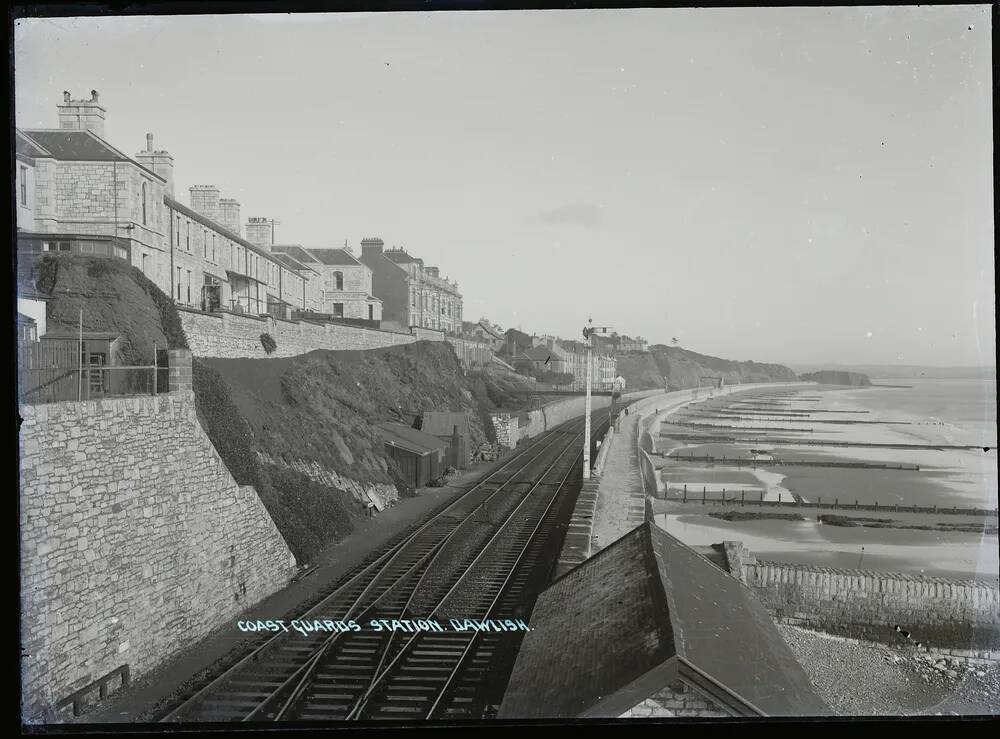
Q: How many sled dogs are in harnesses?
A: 0